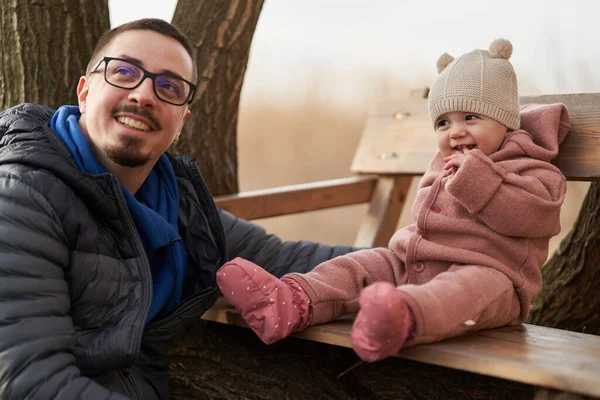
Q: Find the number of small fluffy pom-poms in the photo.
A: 2